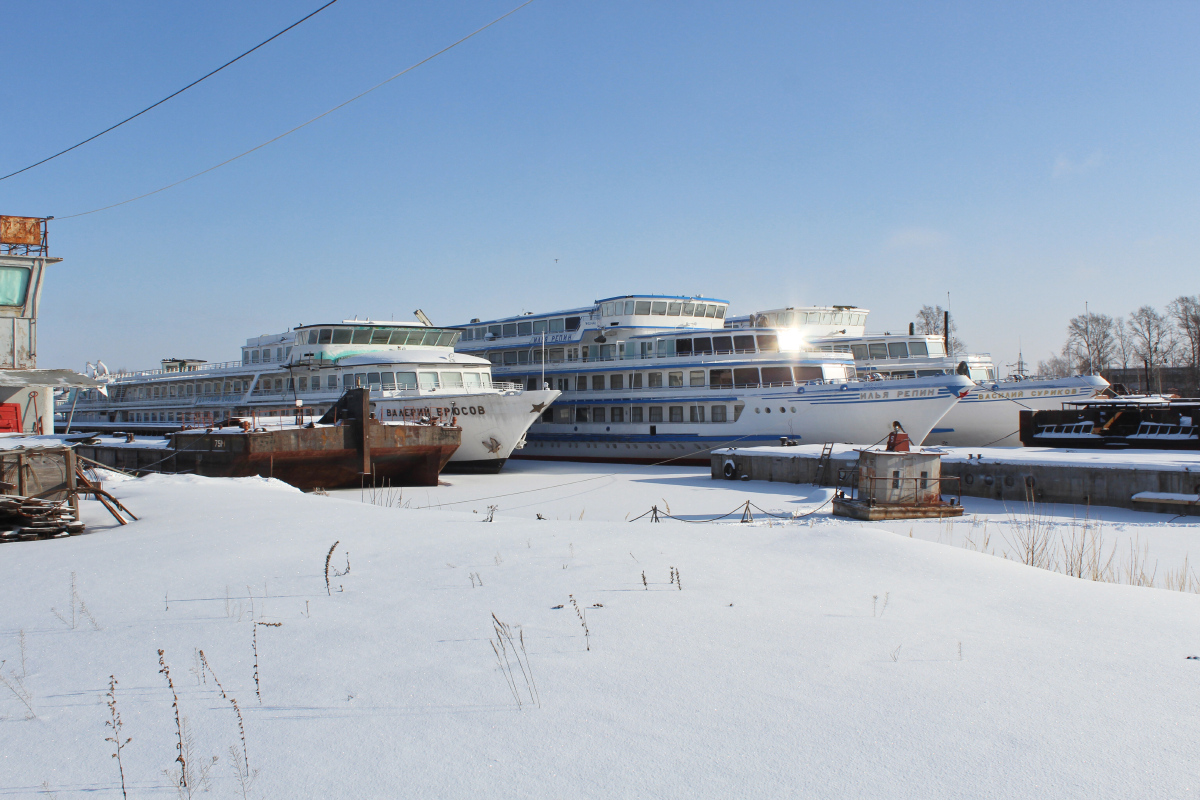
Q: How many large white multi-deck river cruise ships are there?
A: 3